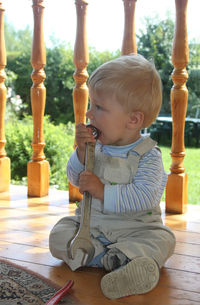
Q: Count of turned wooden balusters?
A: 5